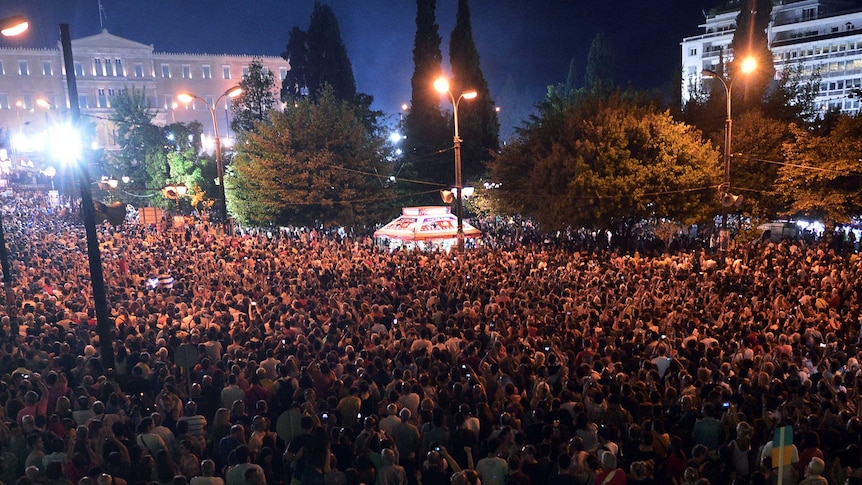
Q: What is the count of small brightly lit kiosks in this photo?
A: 1